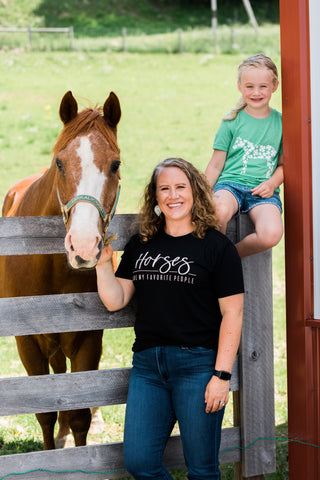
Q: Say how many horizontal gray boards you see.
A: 4